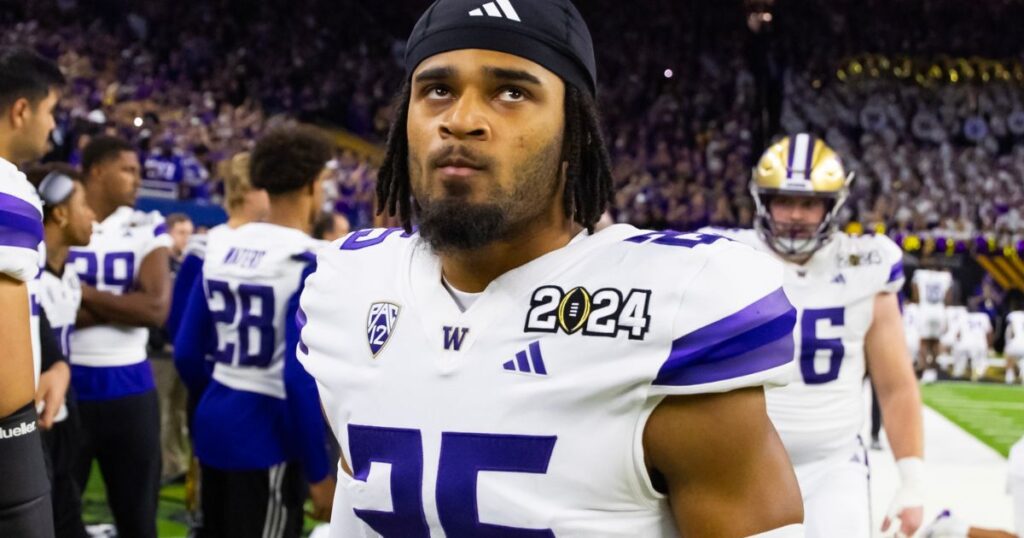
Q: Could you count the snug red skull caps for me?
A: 0